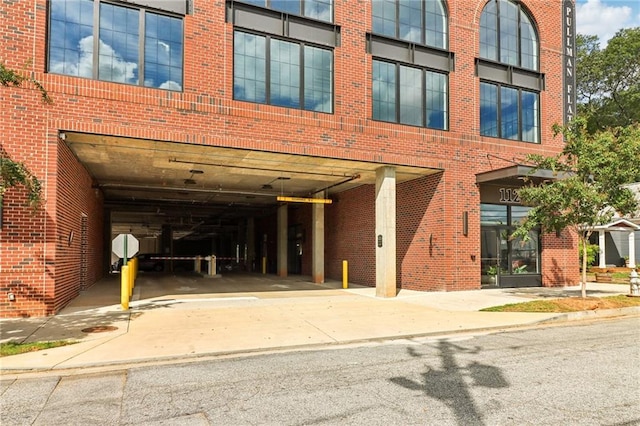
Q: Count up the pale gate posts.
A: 2